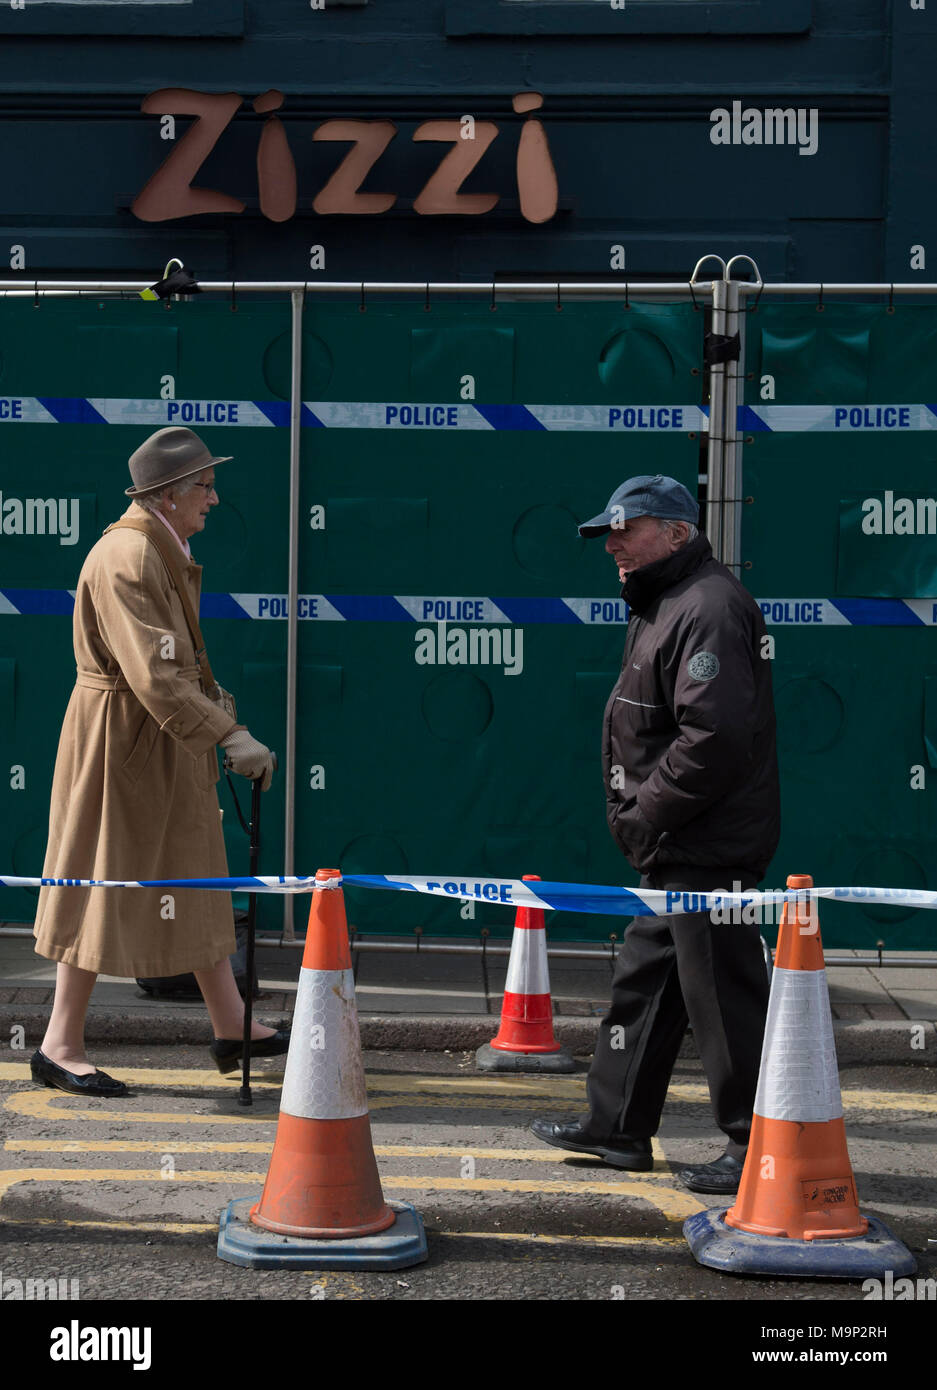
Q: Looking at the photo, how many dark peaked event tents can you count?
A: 0